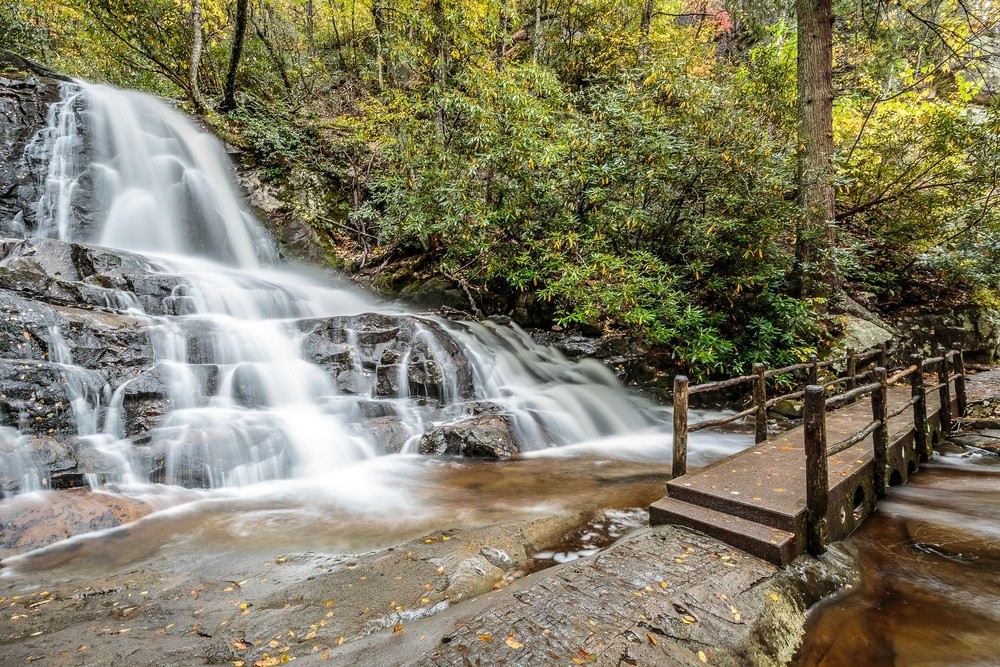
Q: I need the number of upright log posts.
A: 10